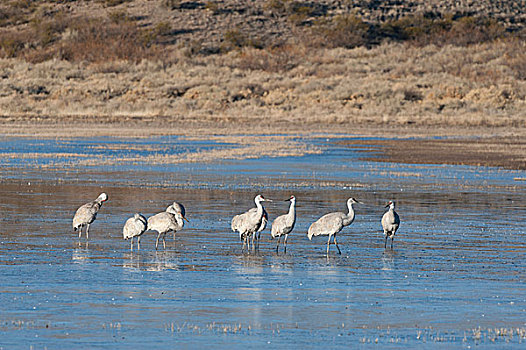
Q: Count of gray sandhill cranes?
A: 9